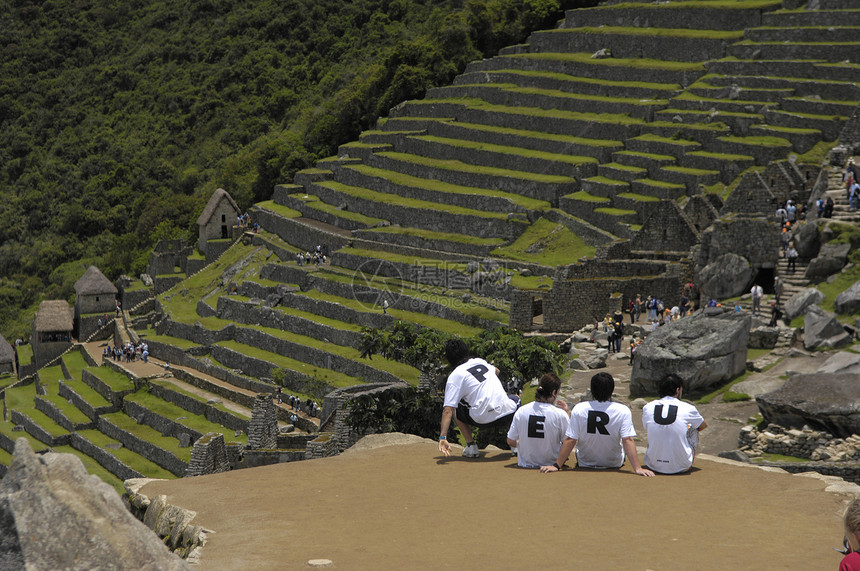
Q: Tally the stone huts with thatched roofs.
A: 4